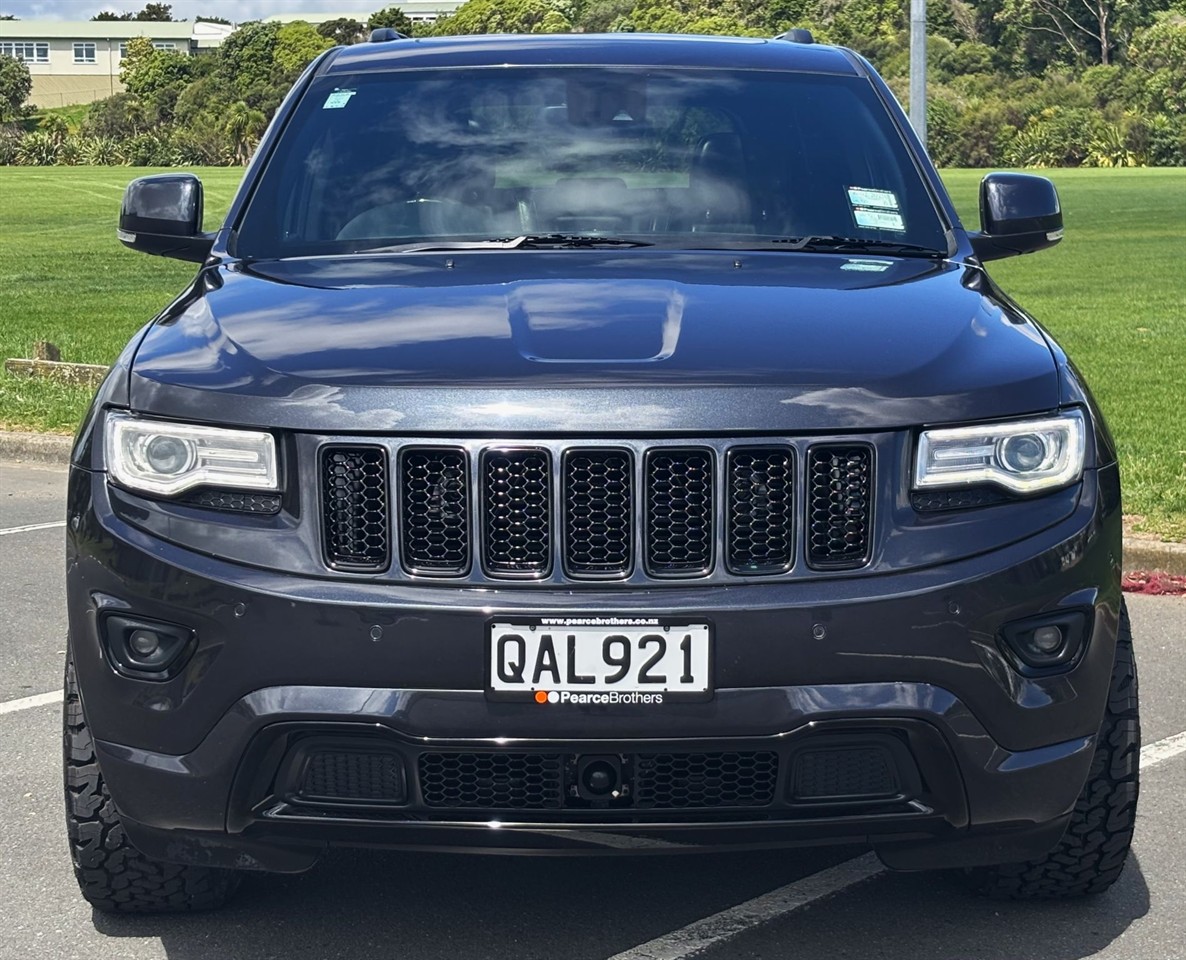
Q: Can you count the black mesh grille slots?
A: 7